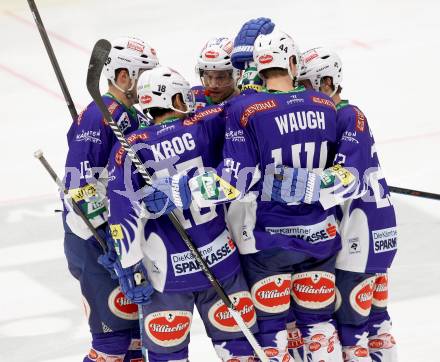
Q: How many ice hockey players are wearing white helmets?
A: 5